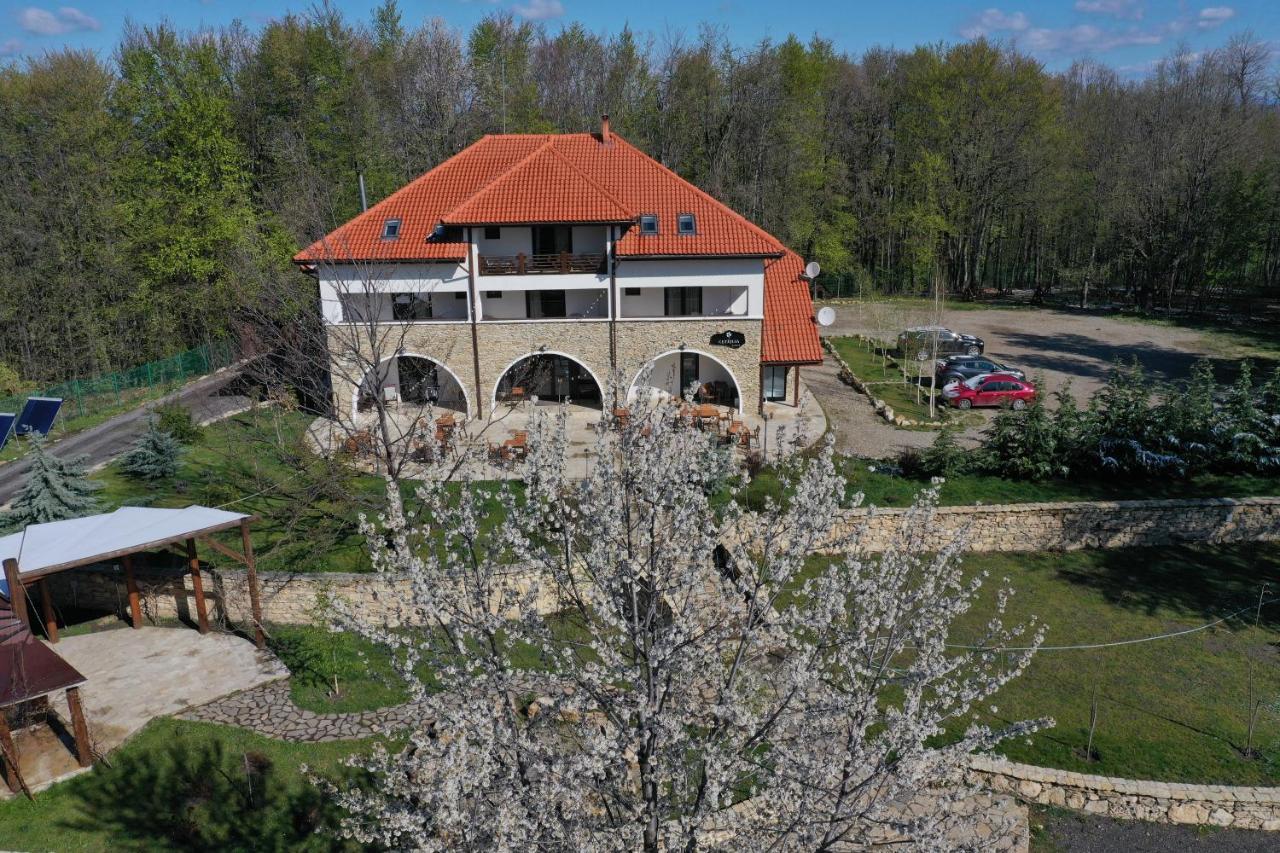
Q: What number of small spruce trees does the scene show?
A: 2